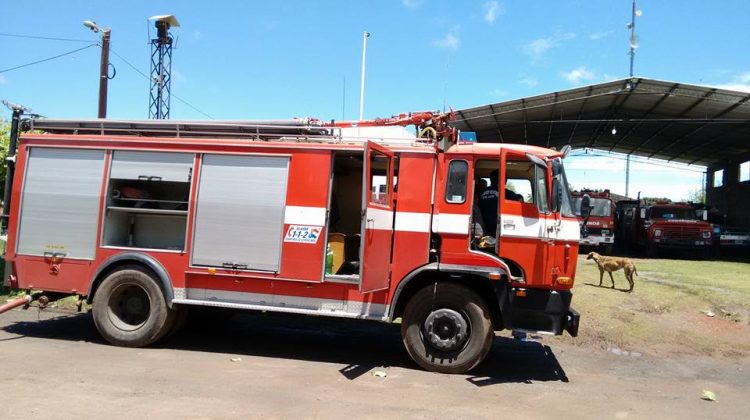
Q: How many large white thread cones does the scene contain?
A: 0